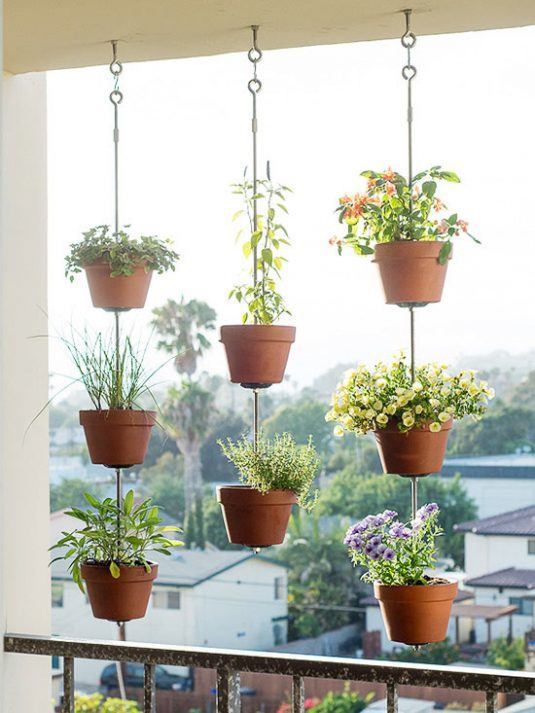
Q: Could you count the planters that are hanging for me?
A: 8